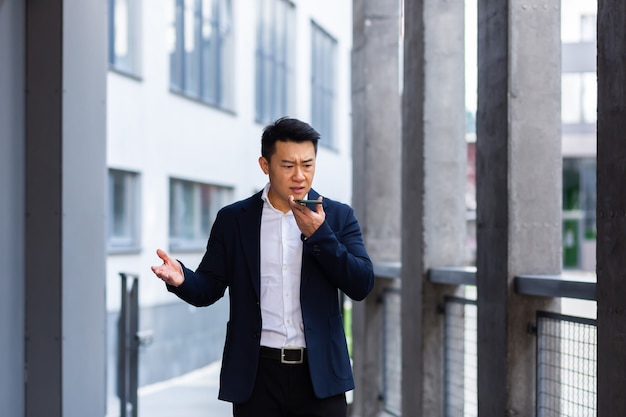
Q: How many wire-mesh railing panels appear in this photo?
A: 3